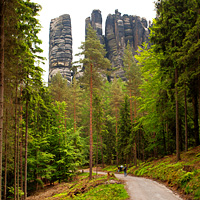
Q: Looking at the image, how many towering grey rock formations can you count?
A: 3